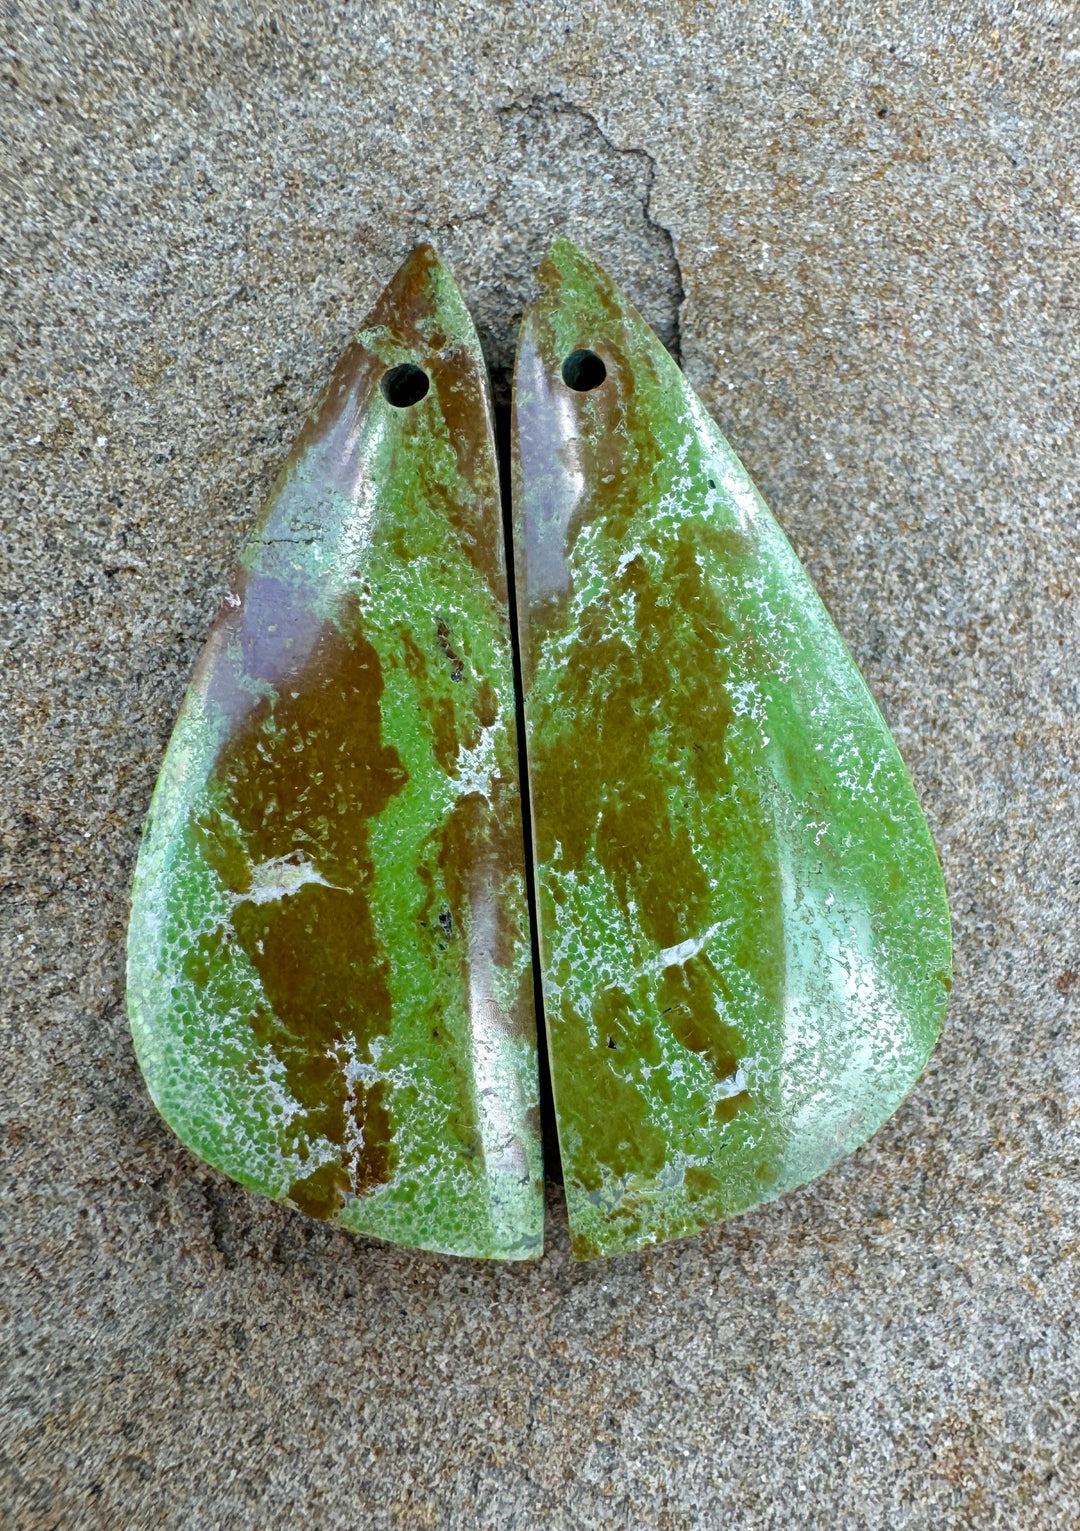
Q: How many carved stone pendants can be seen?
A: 2